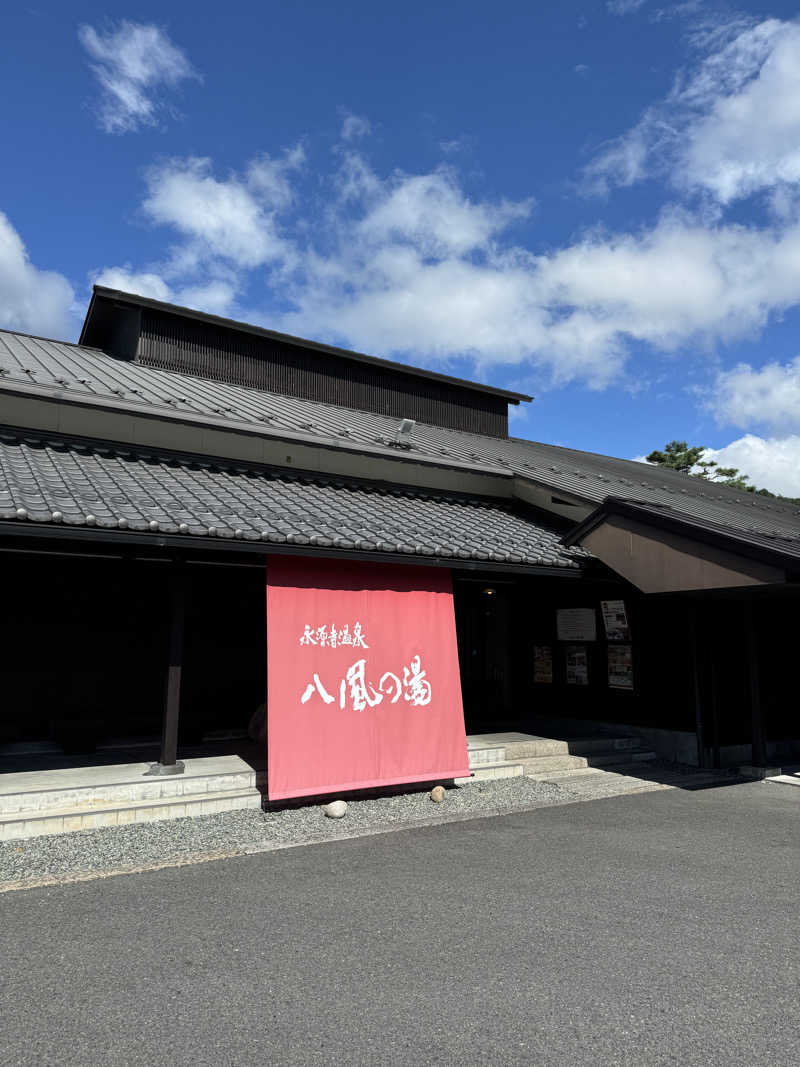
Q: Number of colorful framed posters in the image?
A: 4